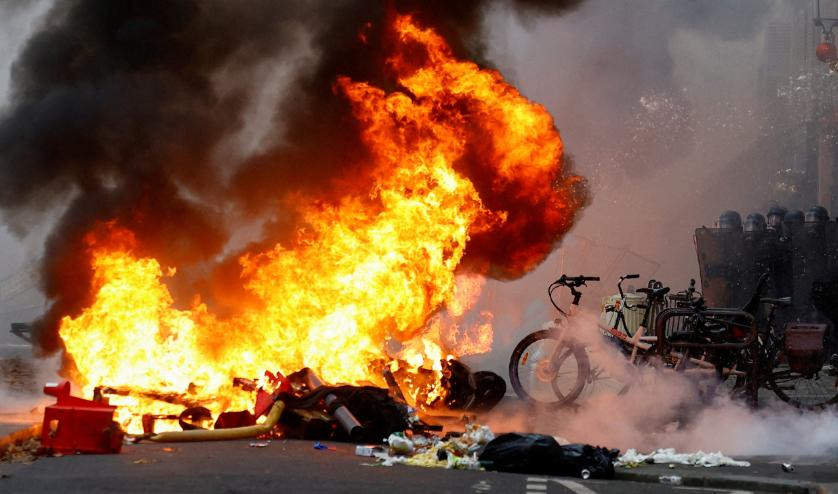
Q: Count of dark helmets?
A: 5